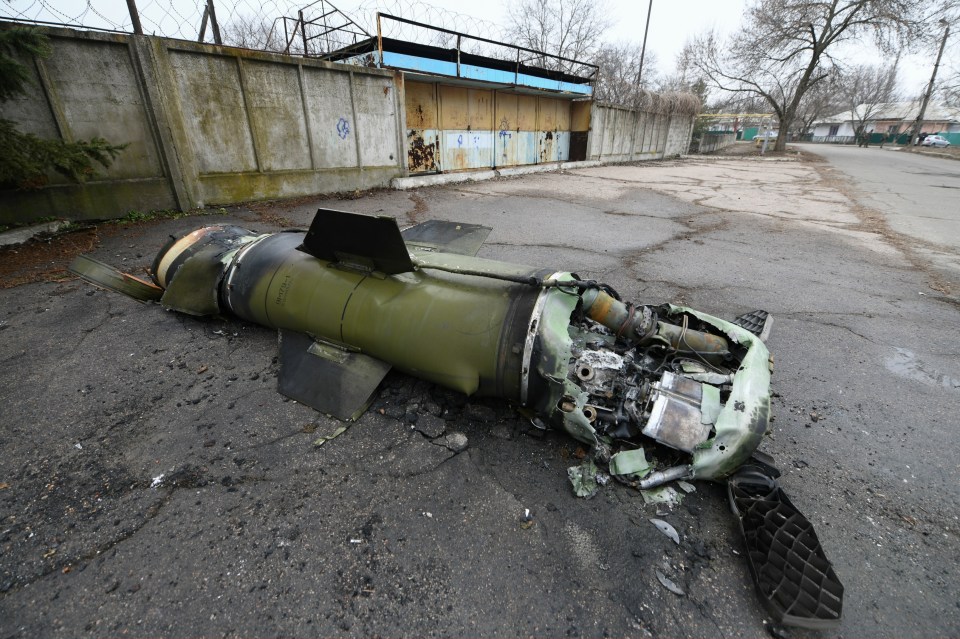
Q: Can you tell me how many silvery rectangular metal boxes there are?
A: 1